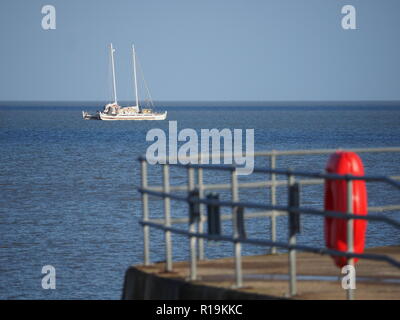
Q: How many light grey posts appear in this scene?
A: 8